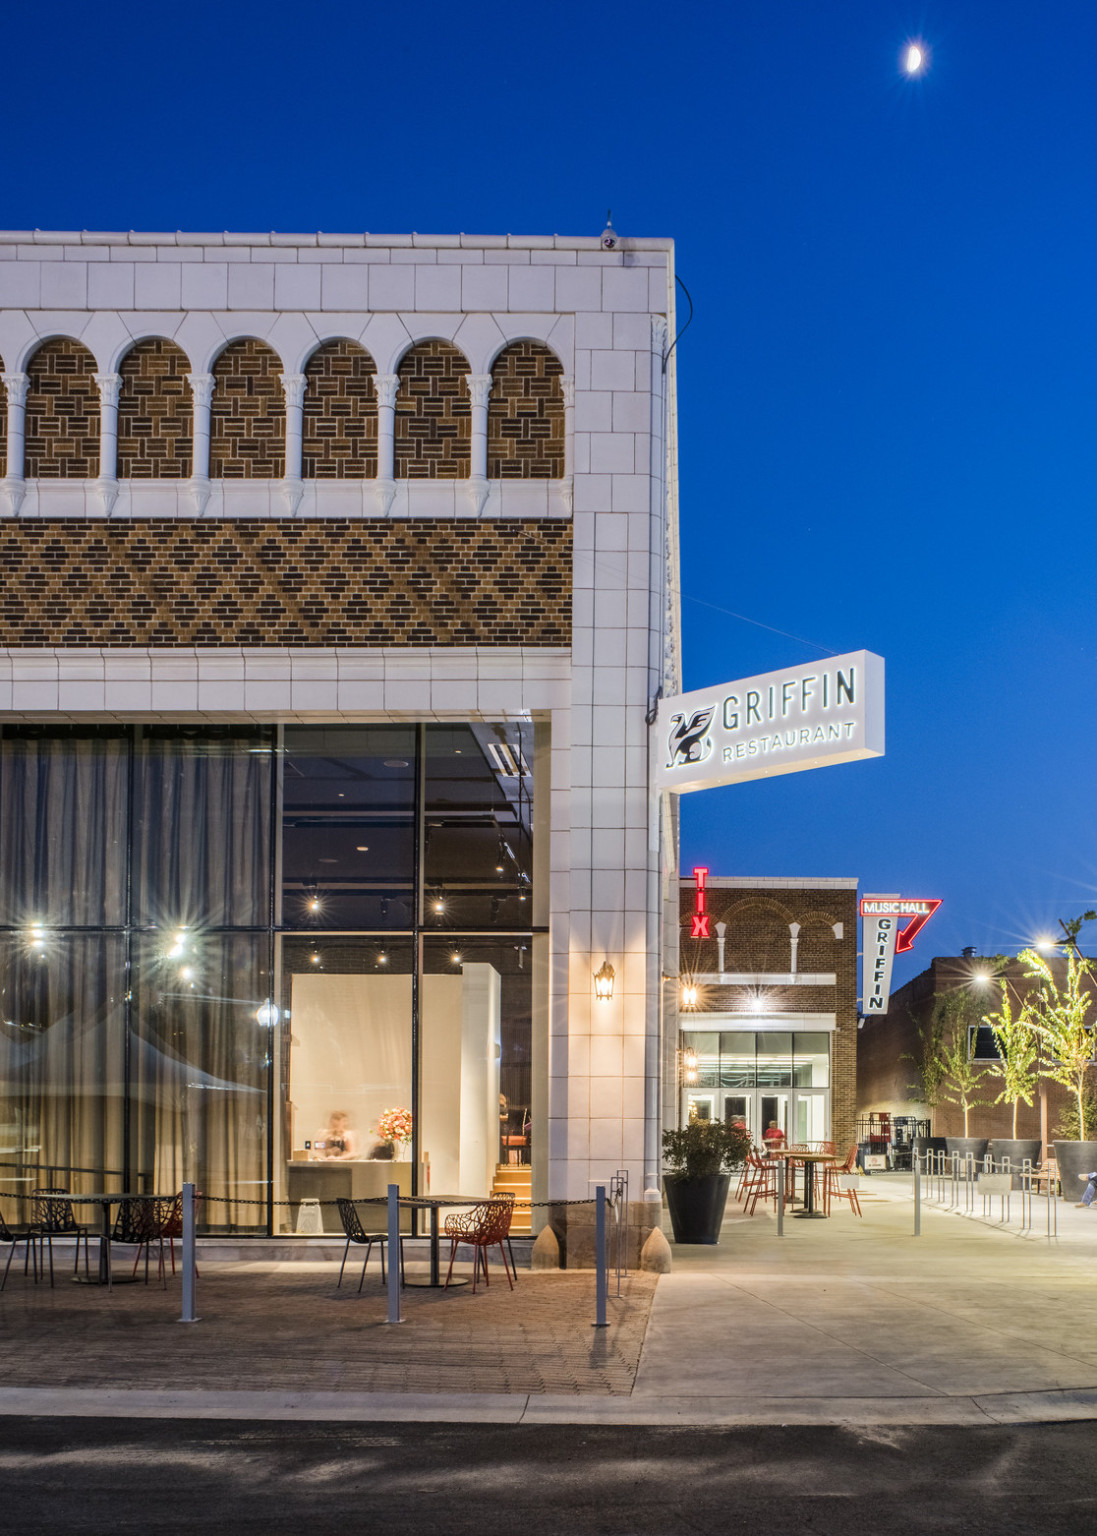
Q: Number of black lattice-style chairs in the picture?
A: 5